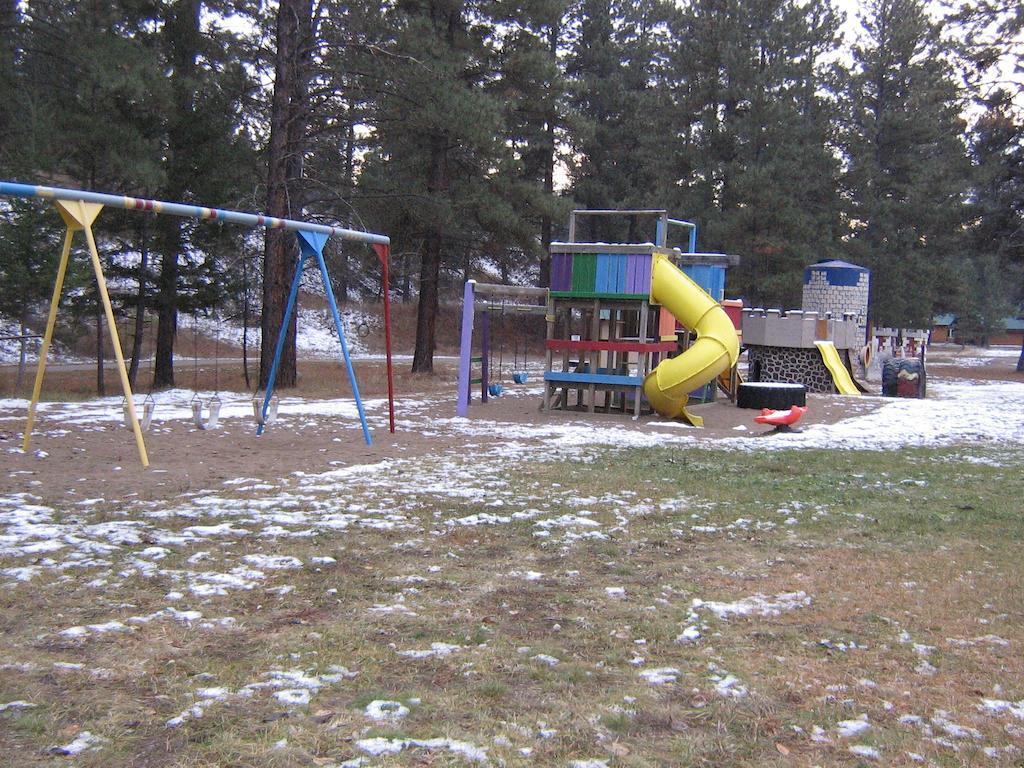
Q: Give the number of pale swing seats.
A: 3